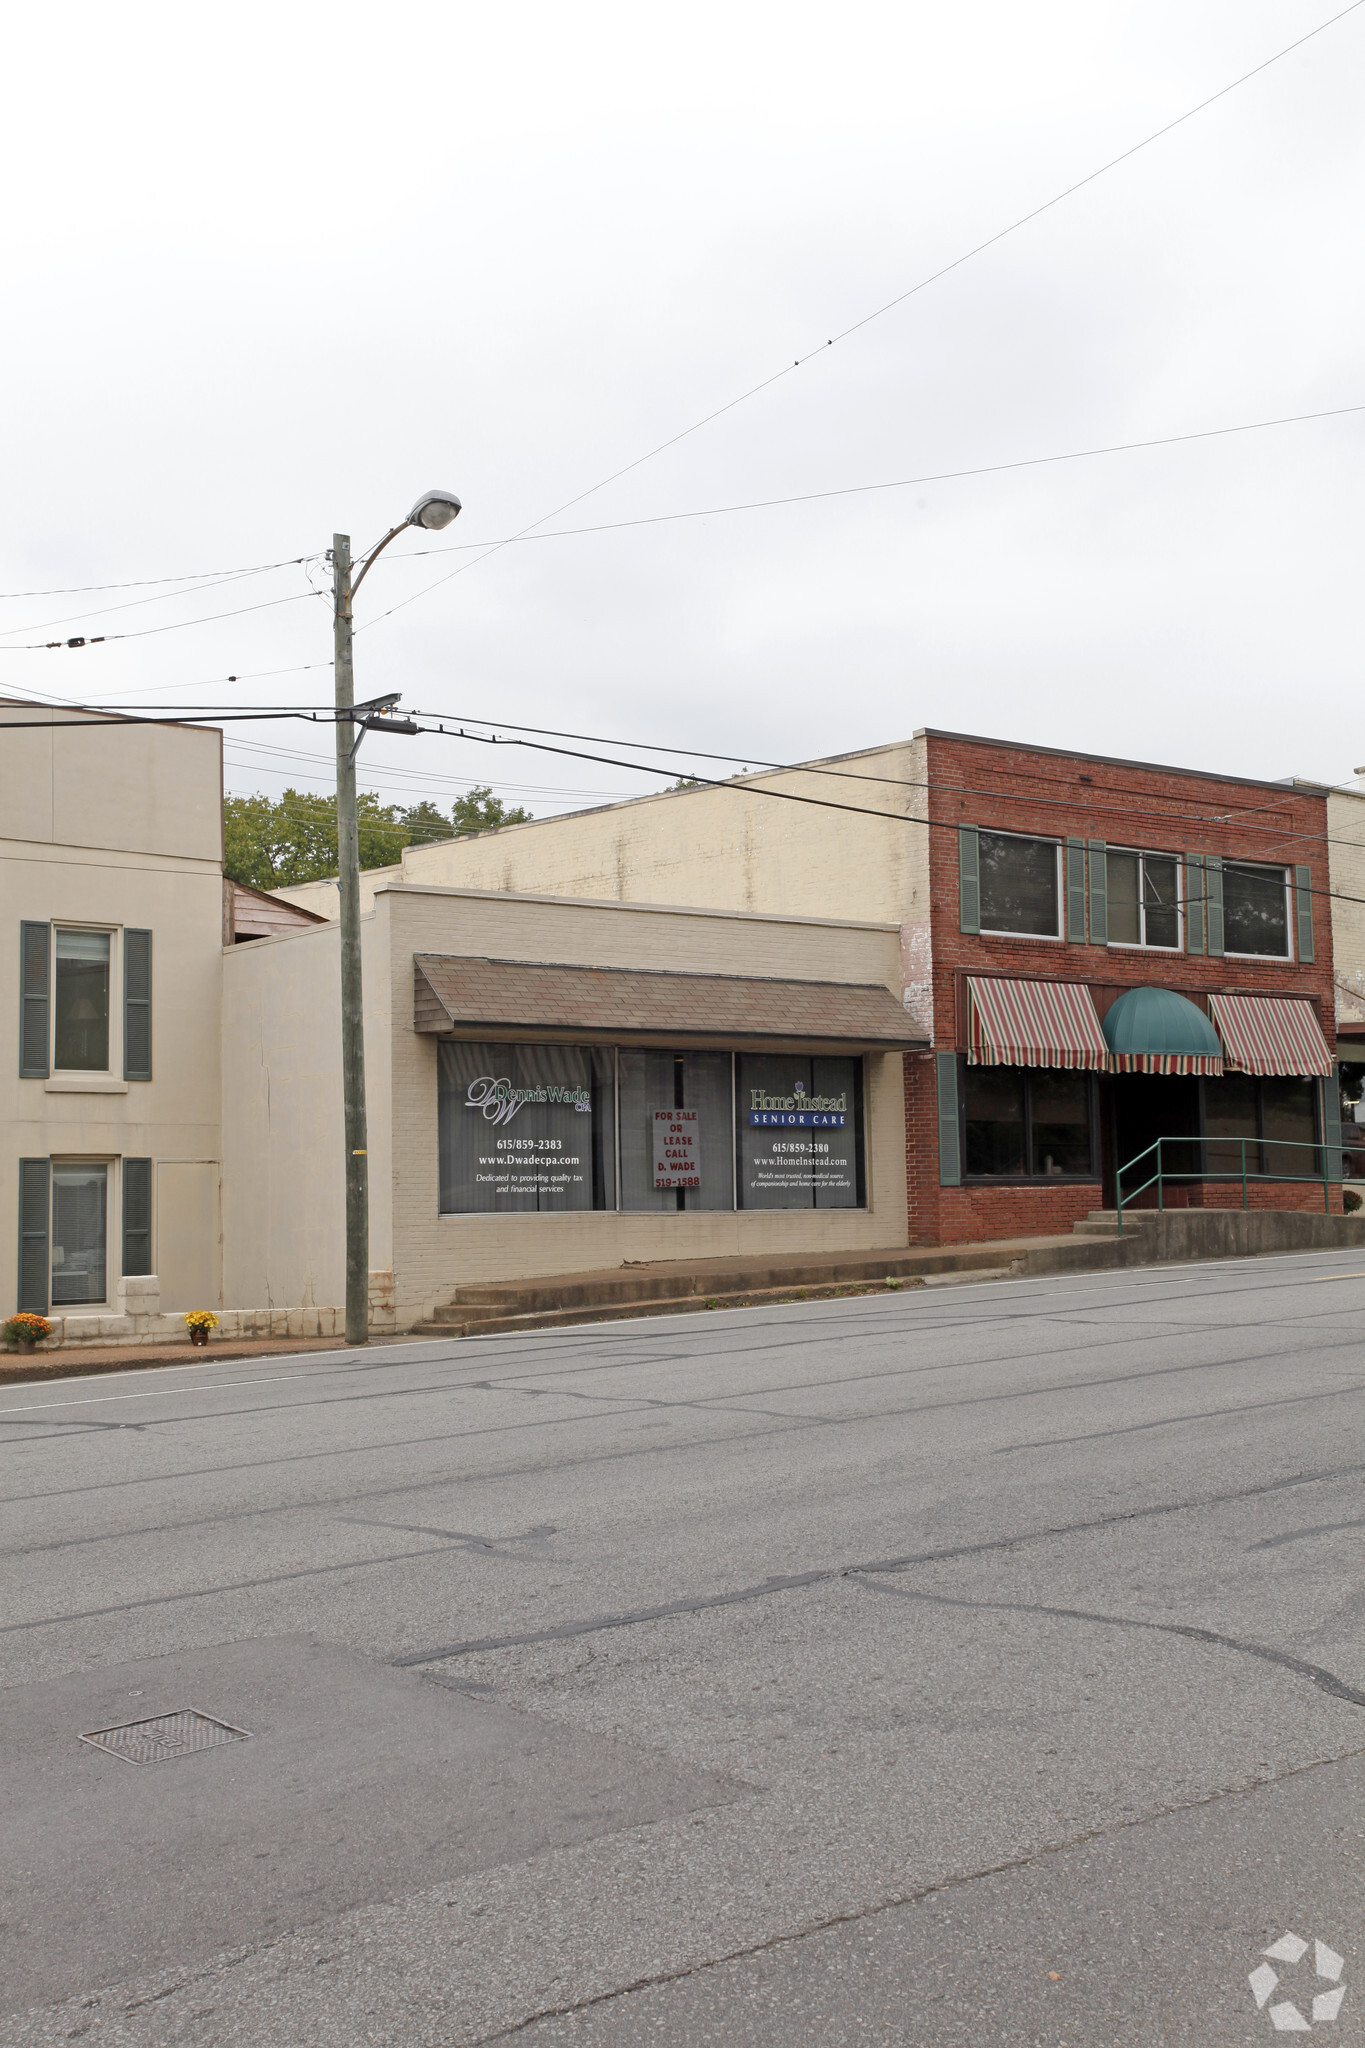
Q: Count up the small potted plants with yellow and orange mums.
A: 2